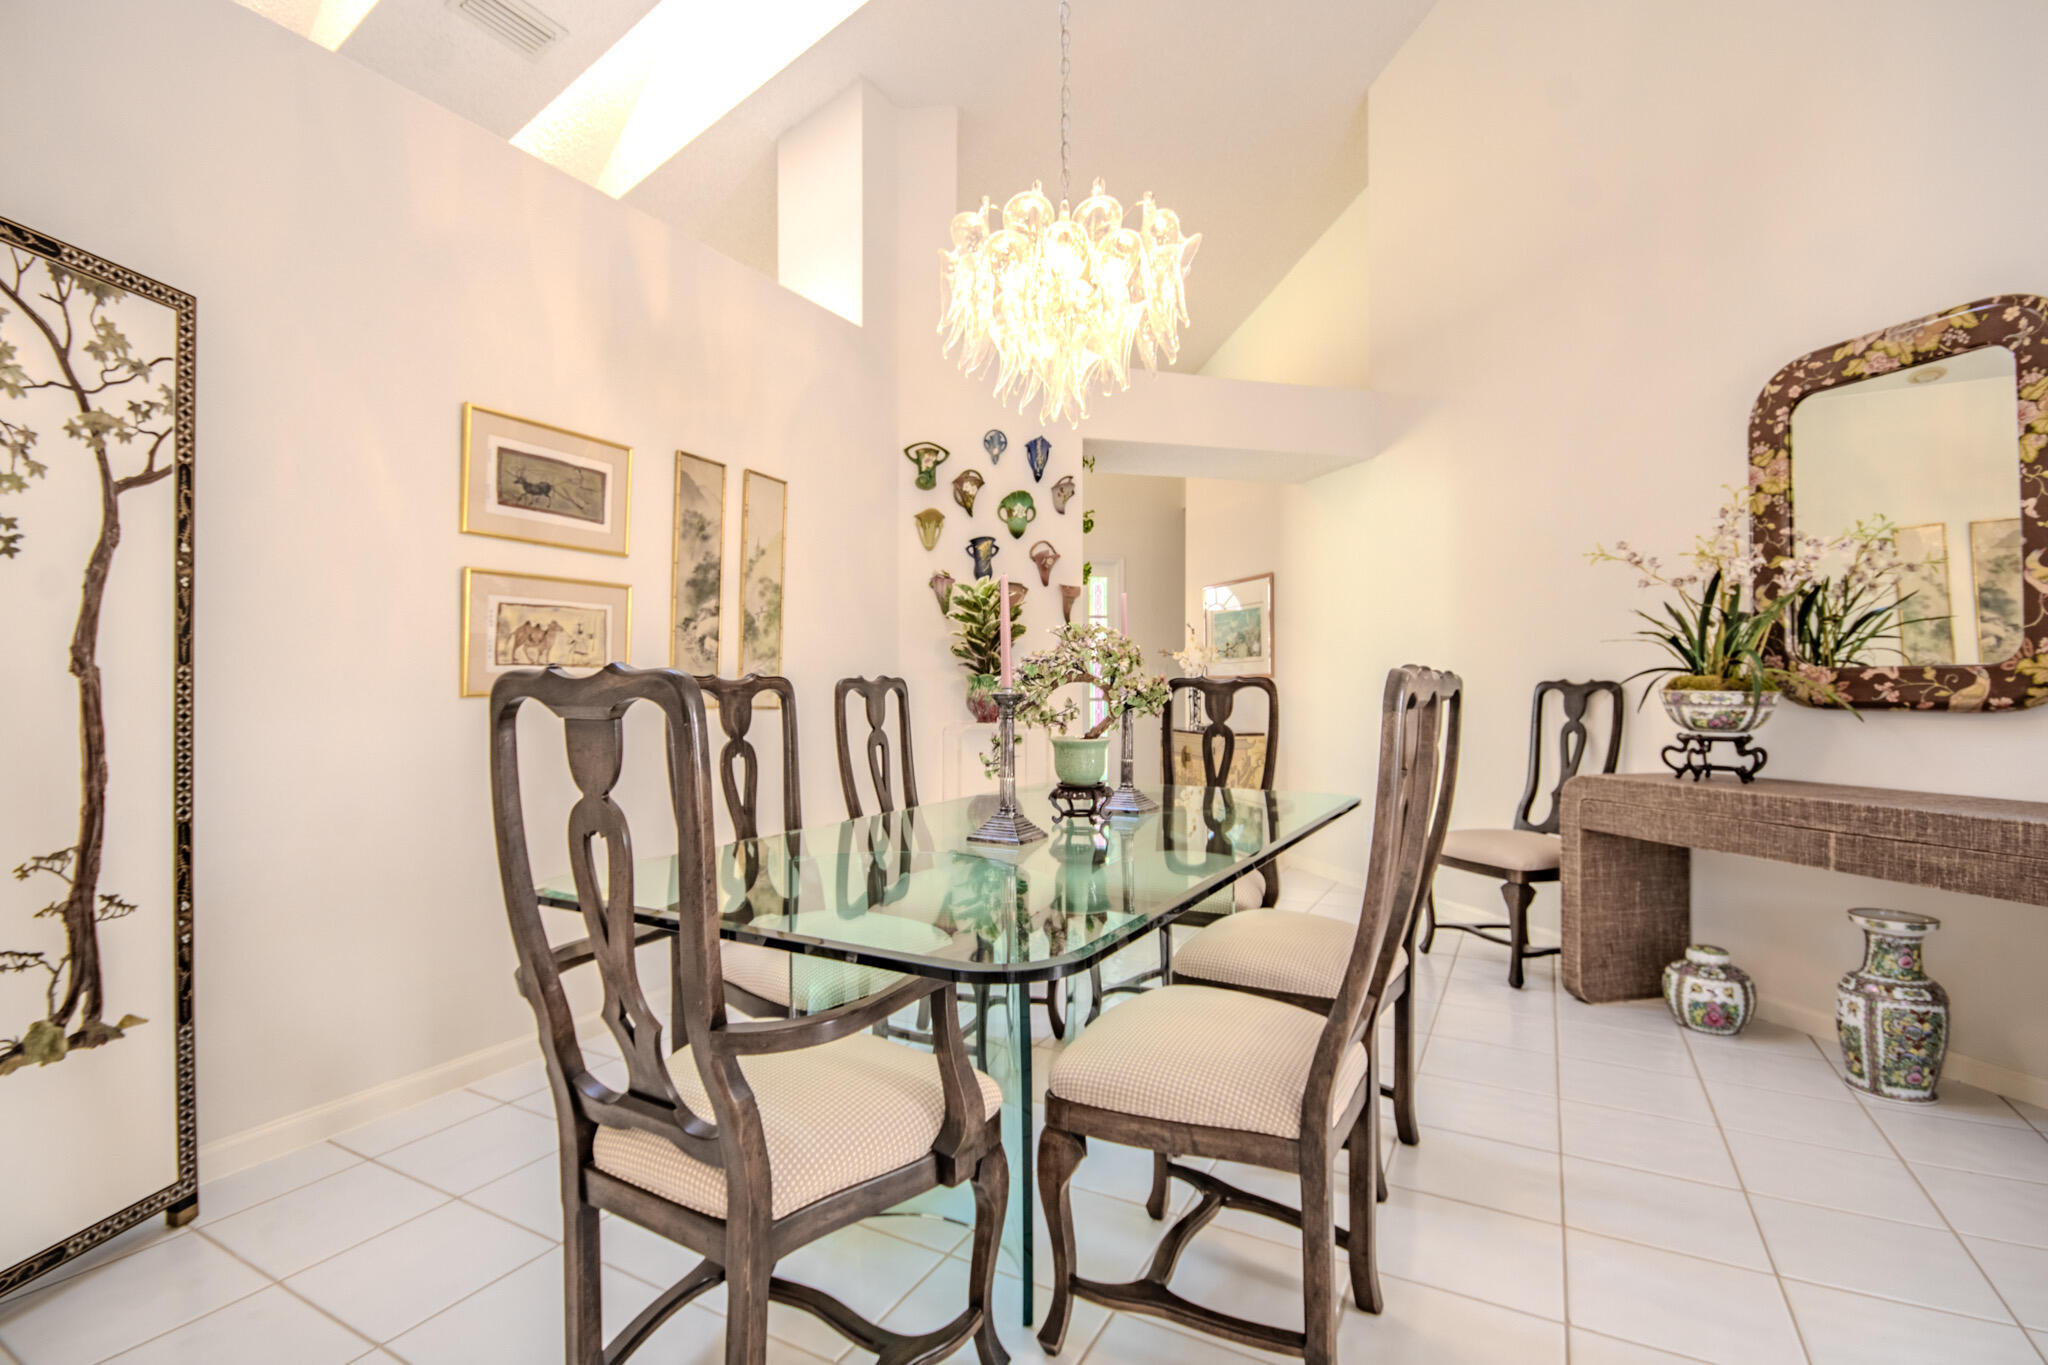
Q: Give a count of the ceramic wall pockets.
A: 12